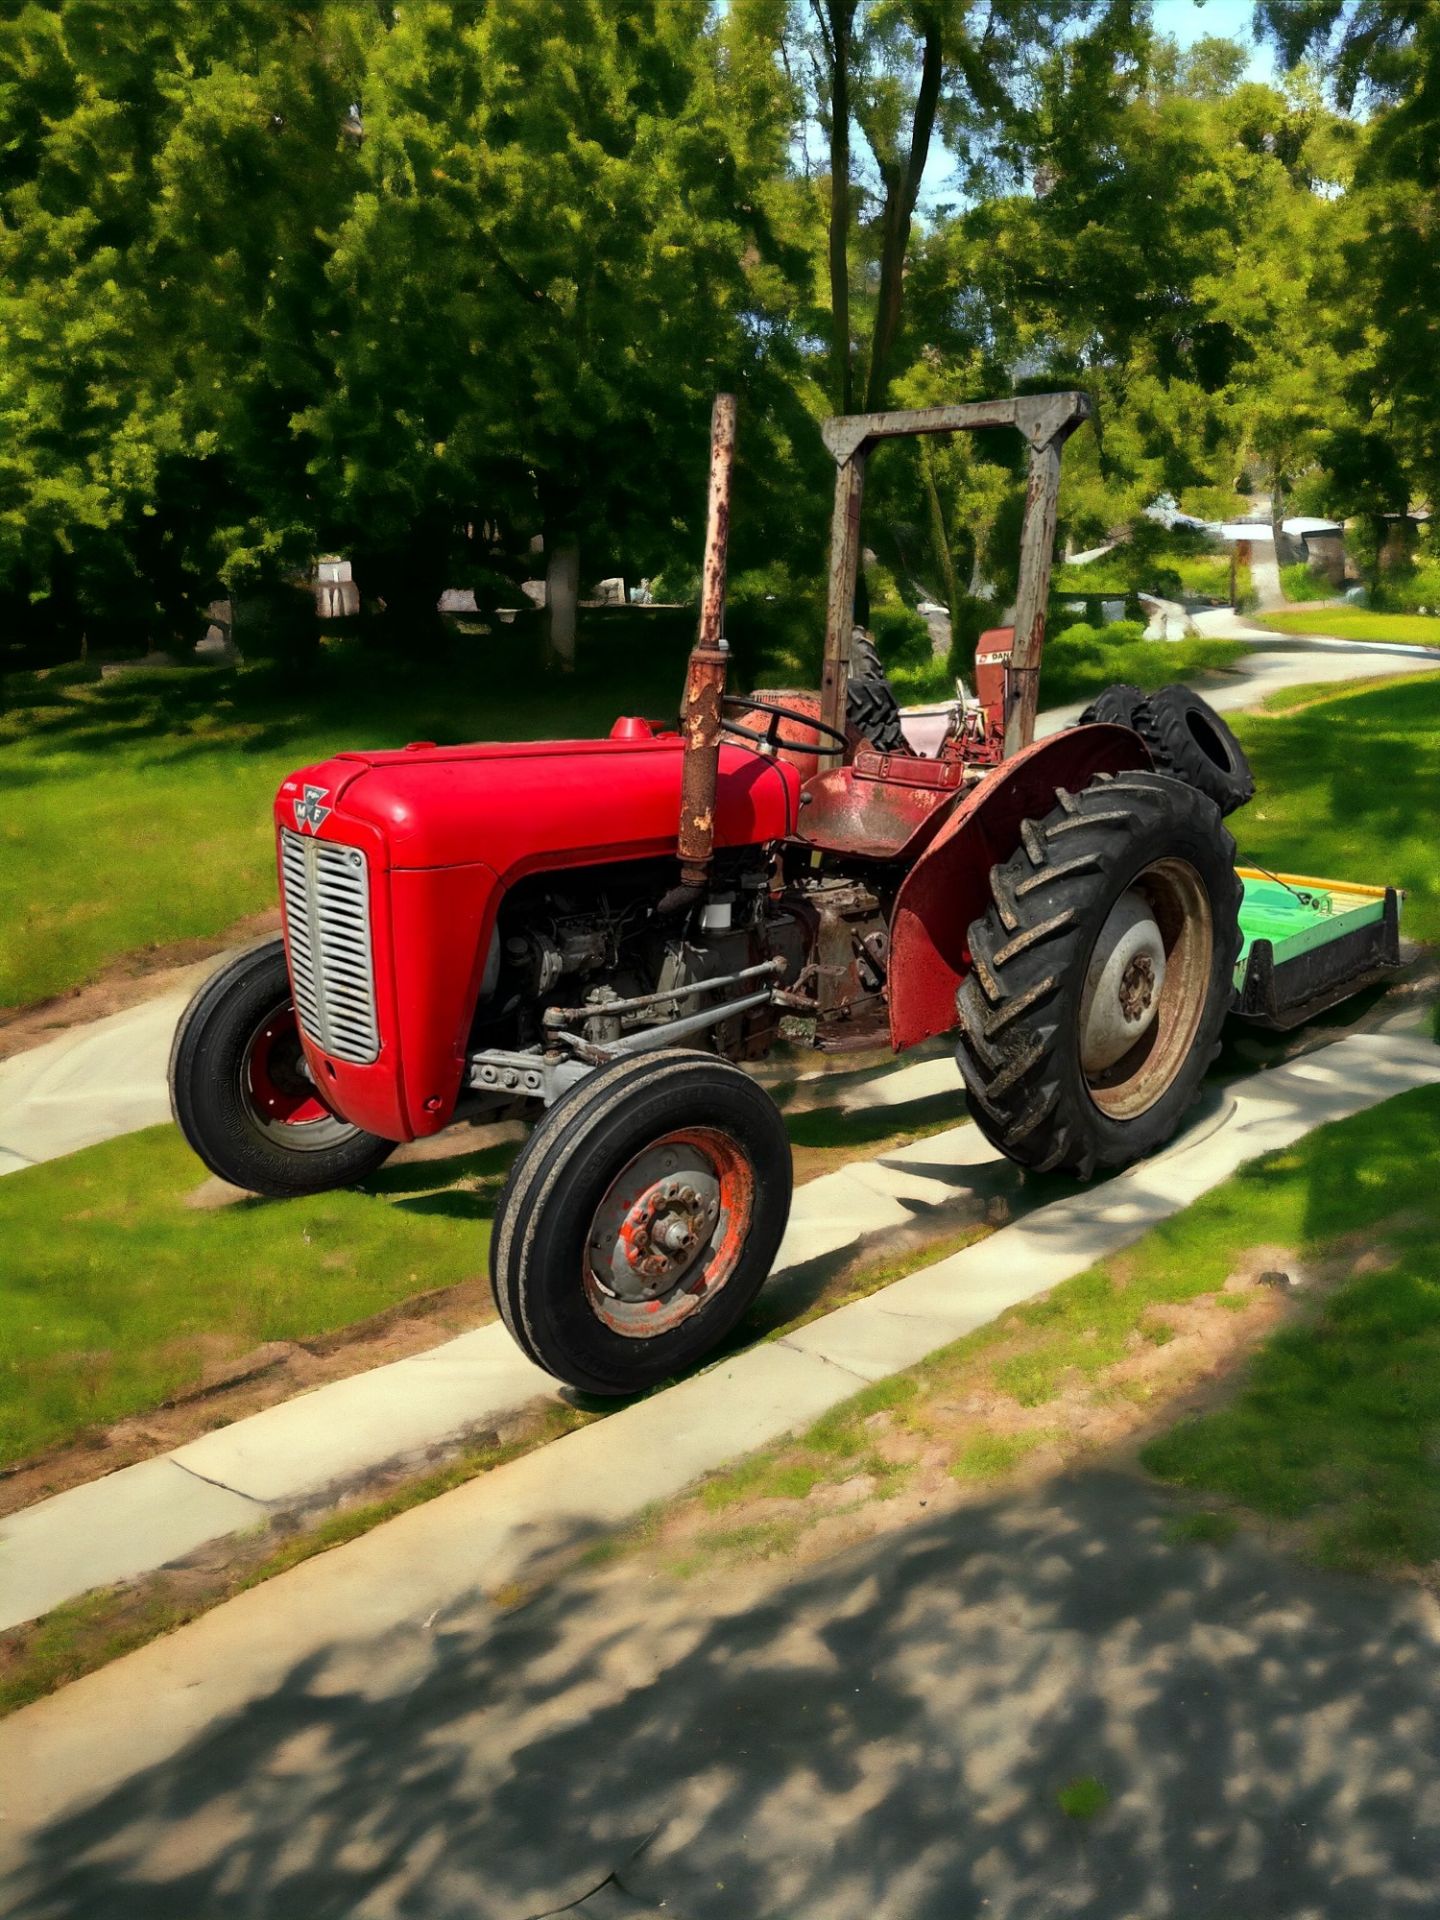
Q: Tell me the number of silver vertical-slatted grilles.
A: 1